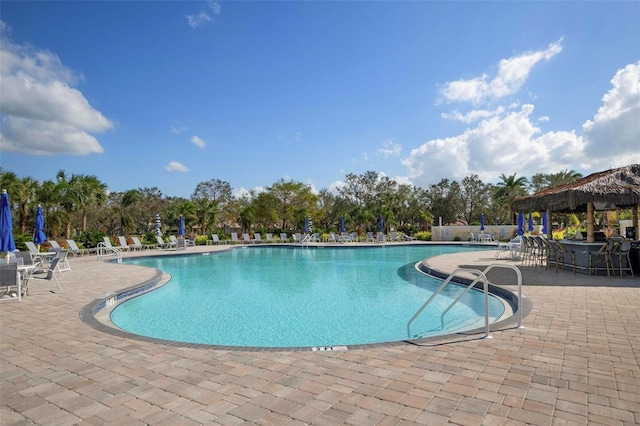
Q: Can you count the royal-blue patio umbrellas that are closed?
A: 10